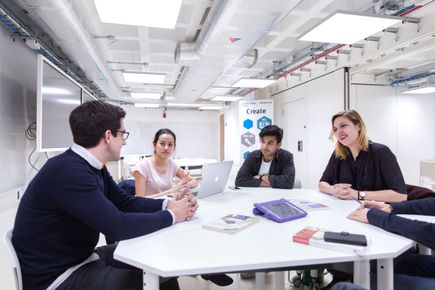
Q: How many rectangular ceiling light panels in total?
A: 9